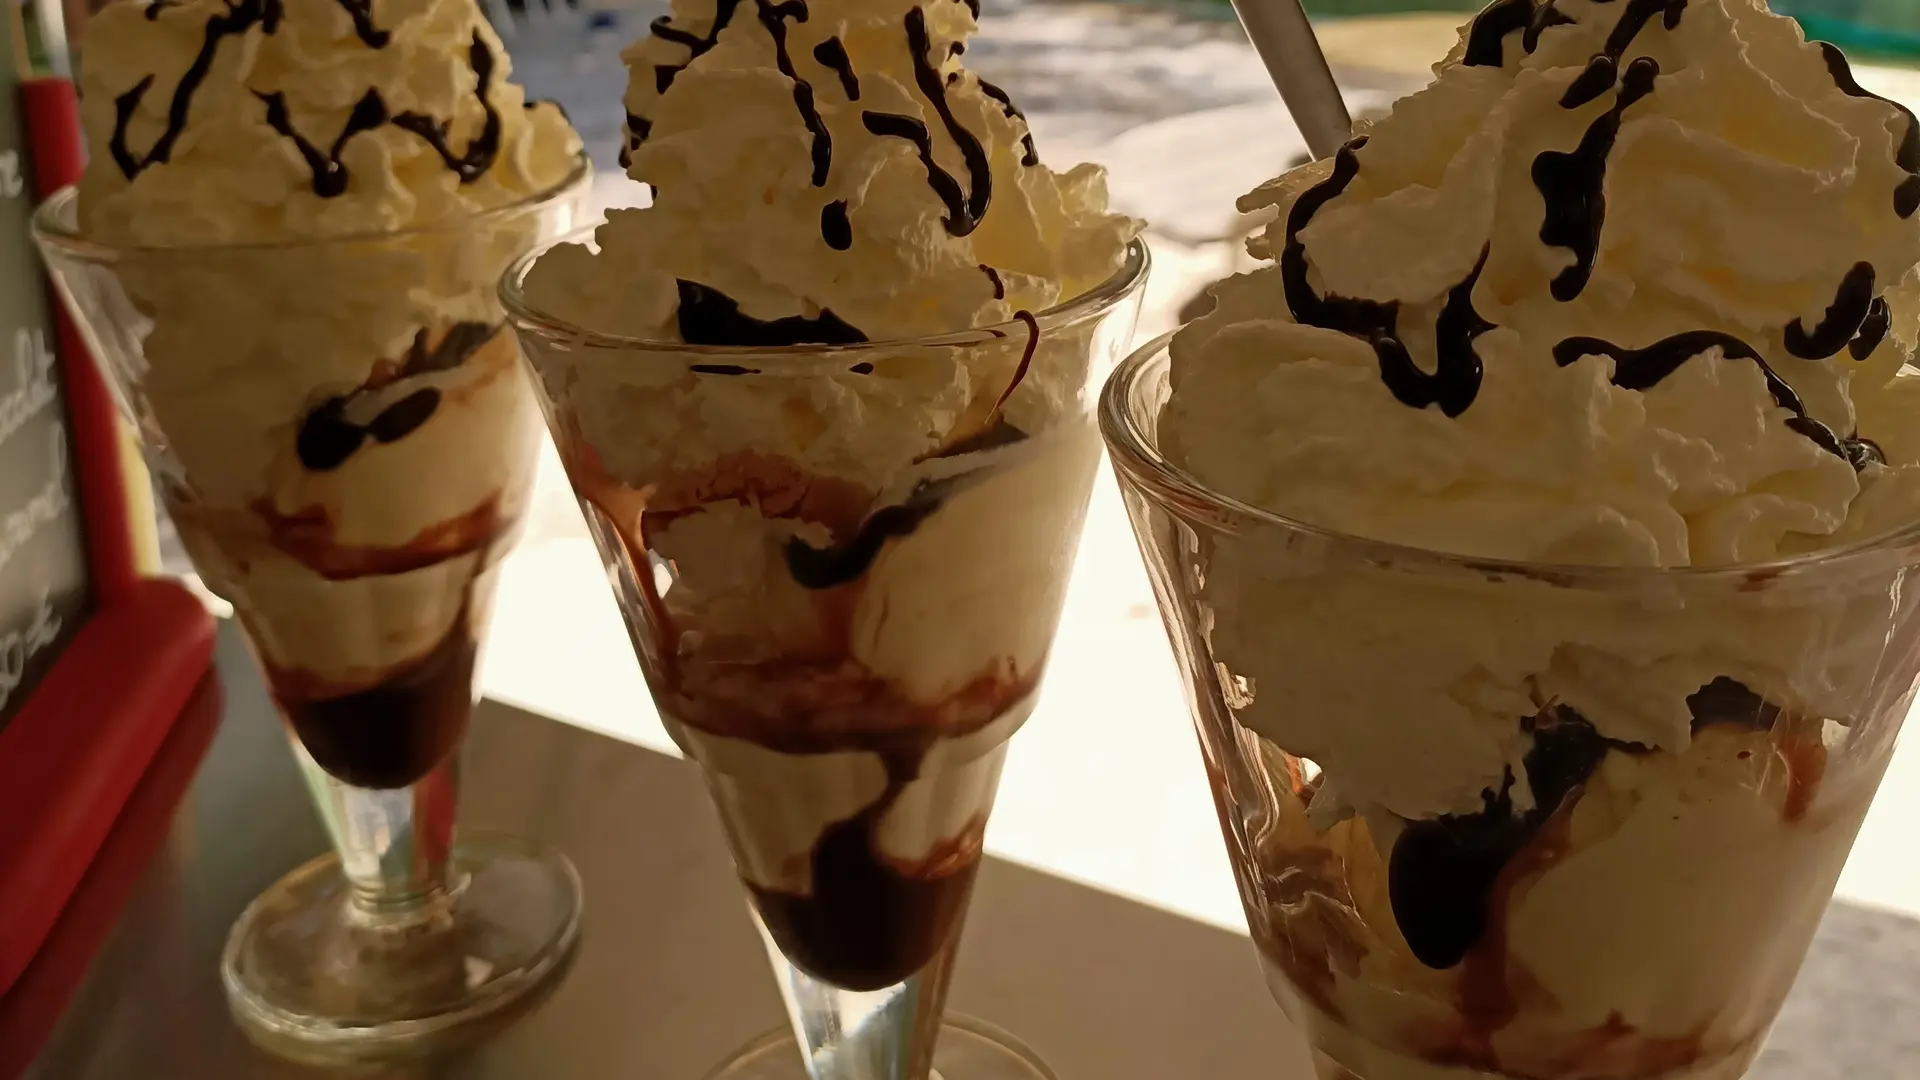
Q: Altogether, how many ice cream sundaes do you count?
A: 3